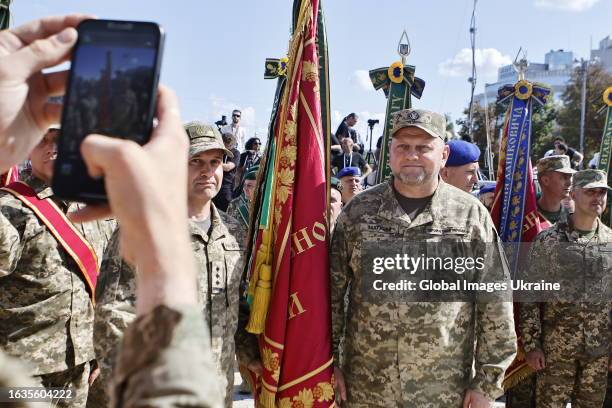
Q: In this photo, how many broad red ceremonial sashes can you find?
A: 1